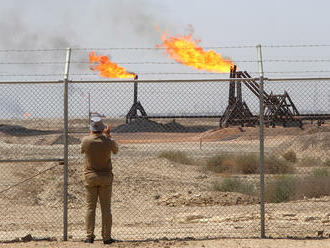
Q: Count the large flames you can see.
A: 2